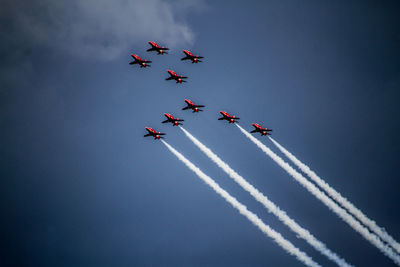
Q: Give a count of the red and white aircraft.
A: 9